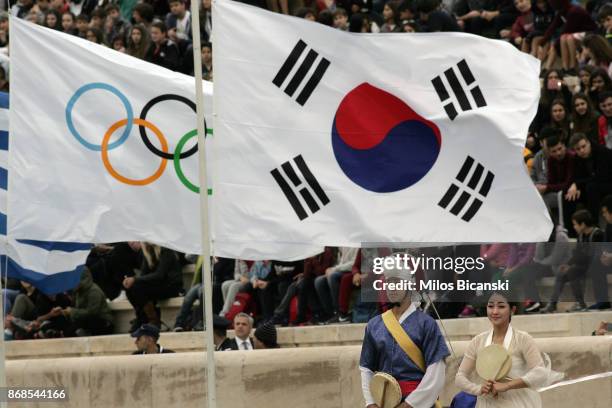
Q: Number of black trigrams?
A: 4